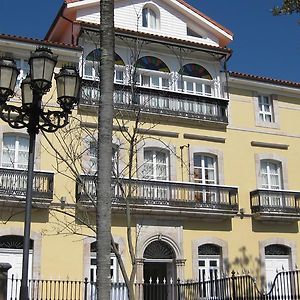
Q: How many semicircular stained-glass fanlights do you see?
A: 3